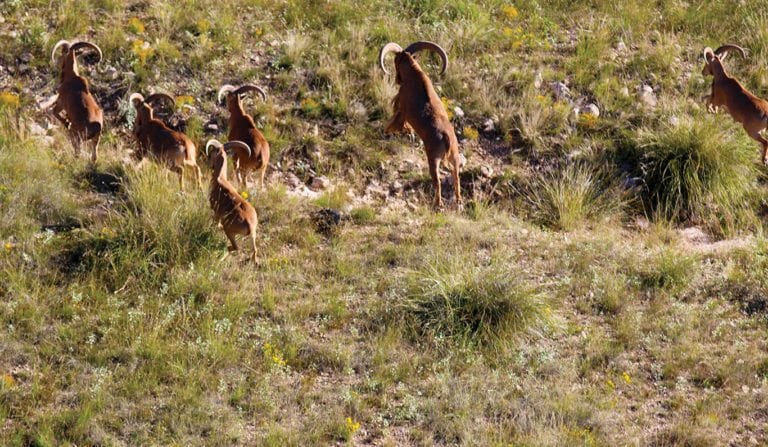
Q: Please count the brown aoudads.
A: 6